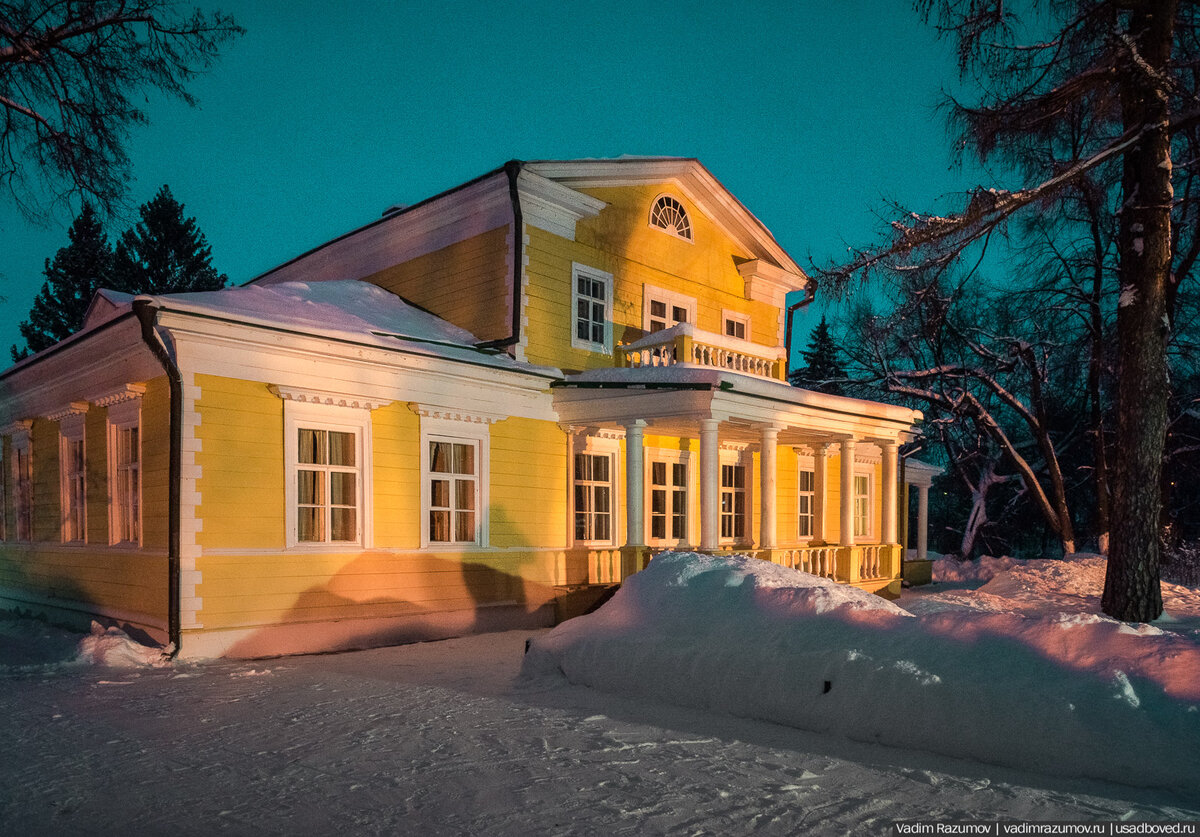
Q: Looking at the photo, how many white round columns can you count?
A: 7